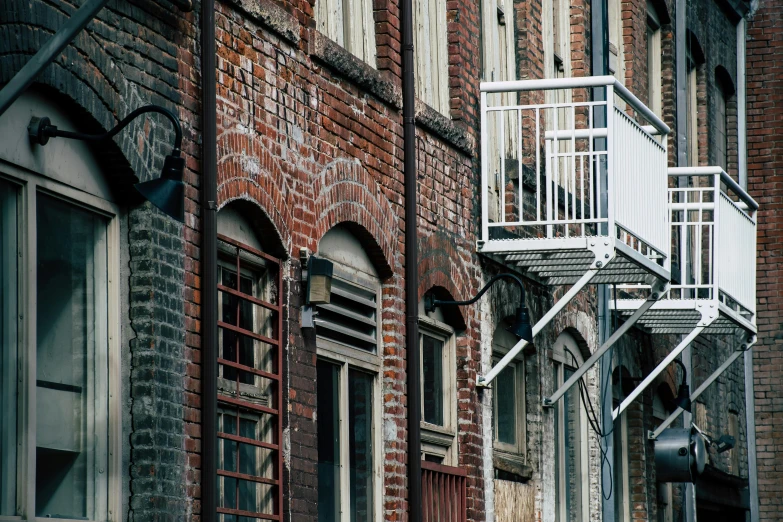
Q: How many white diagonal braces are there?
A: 4